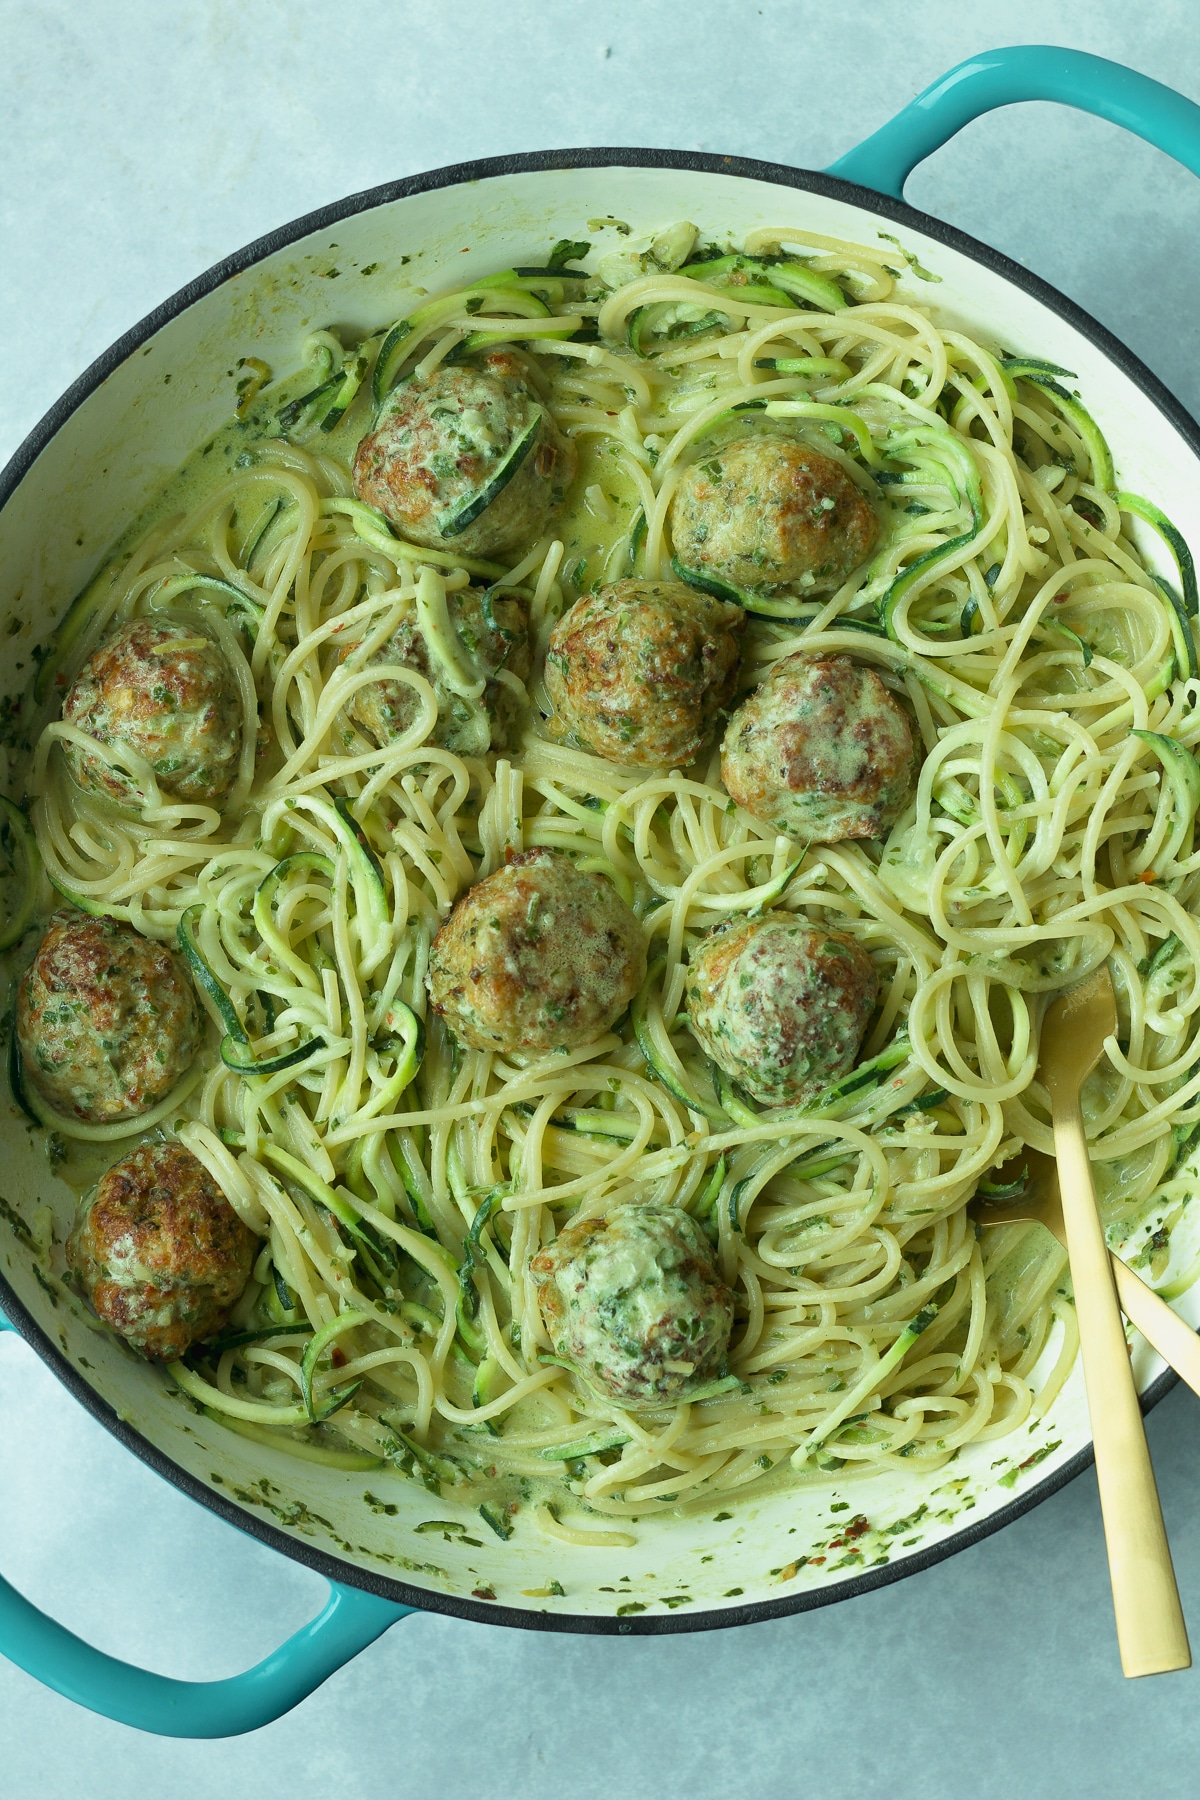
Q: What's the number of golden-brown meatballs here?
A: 11